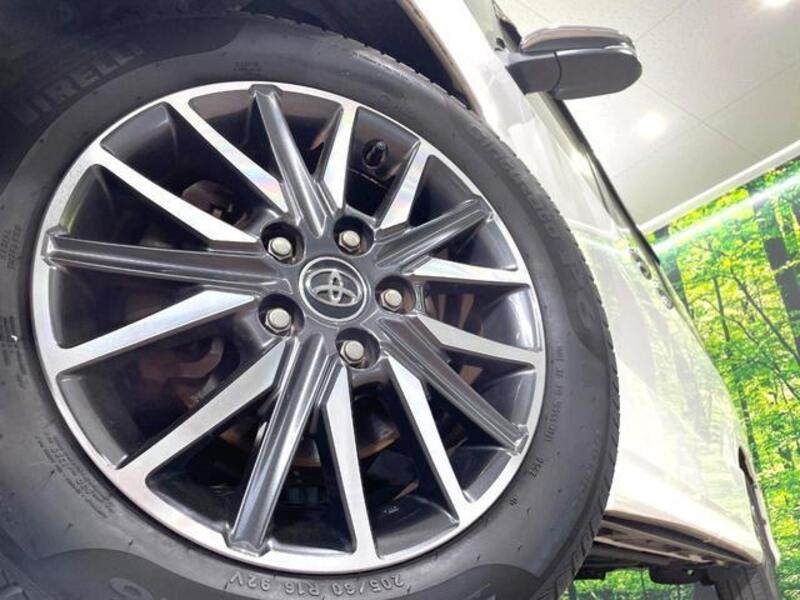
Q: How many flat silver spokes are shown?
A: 10